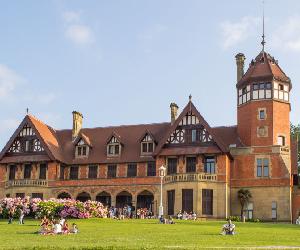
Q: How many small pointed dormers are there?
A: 3